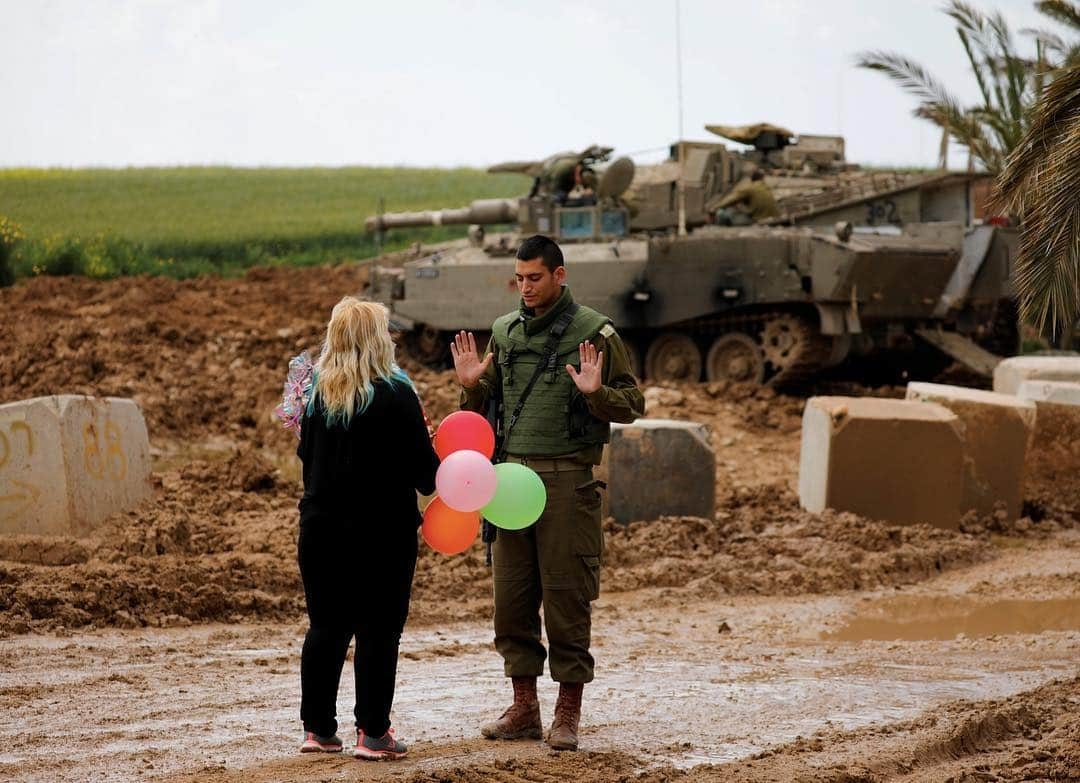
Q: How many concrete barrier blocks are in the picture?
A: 6